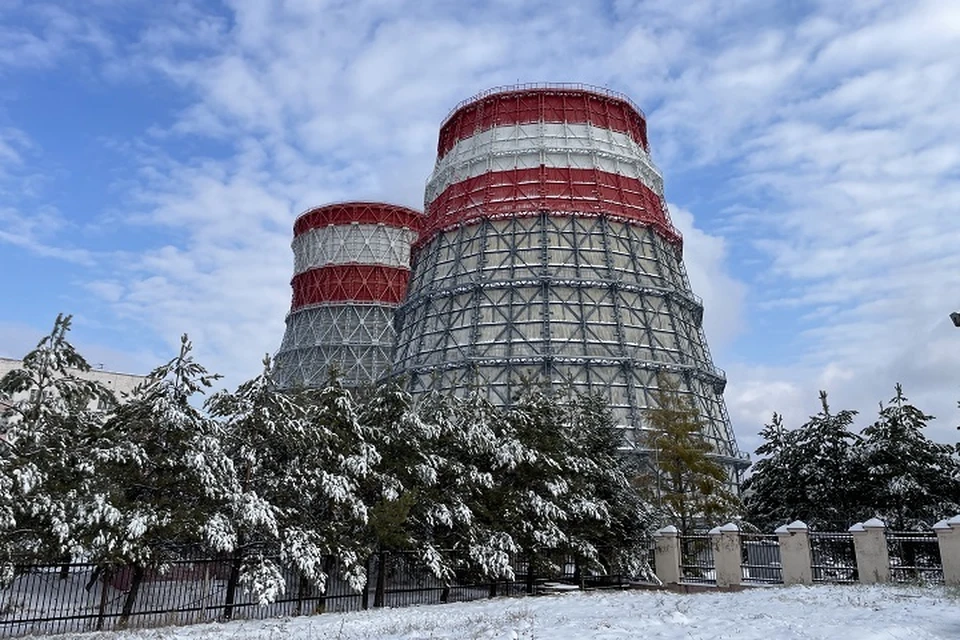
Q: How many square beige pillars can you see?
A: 5